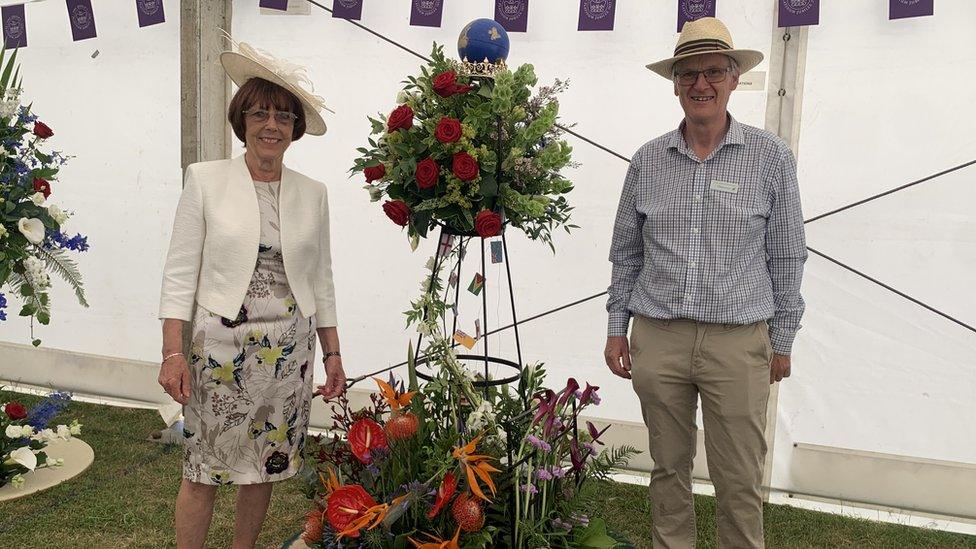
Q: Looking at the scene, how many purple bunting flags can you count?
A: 11